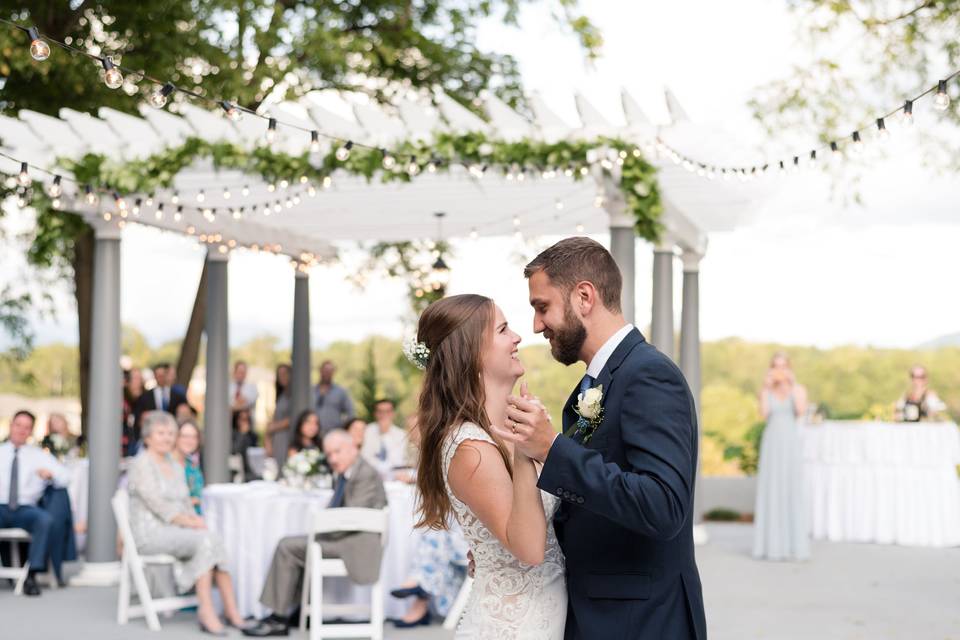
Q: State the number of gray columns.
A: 6